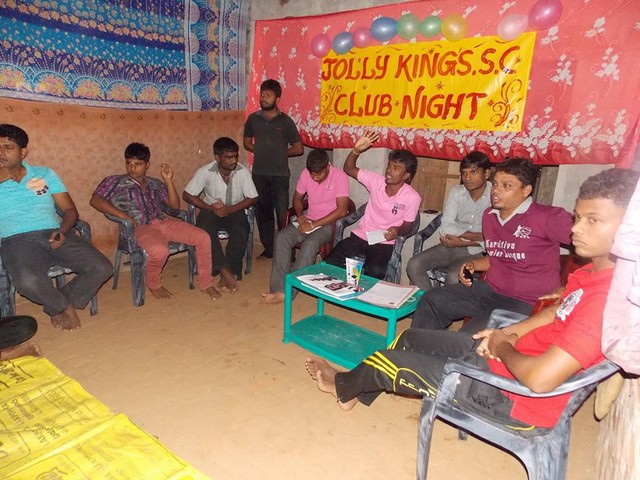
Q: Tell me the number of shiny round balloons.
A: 9